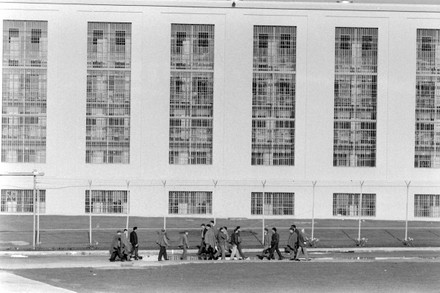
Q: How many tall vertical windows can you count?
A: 6